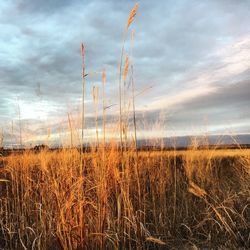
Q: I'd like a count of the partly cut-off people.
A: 0